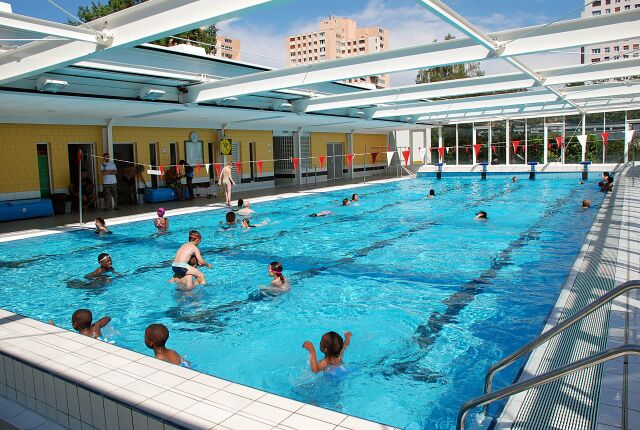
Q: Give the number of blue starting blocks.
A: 4